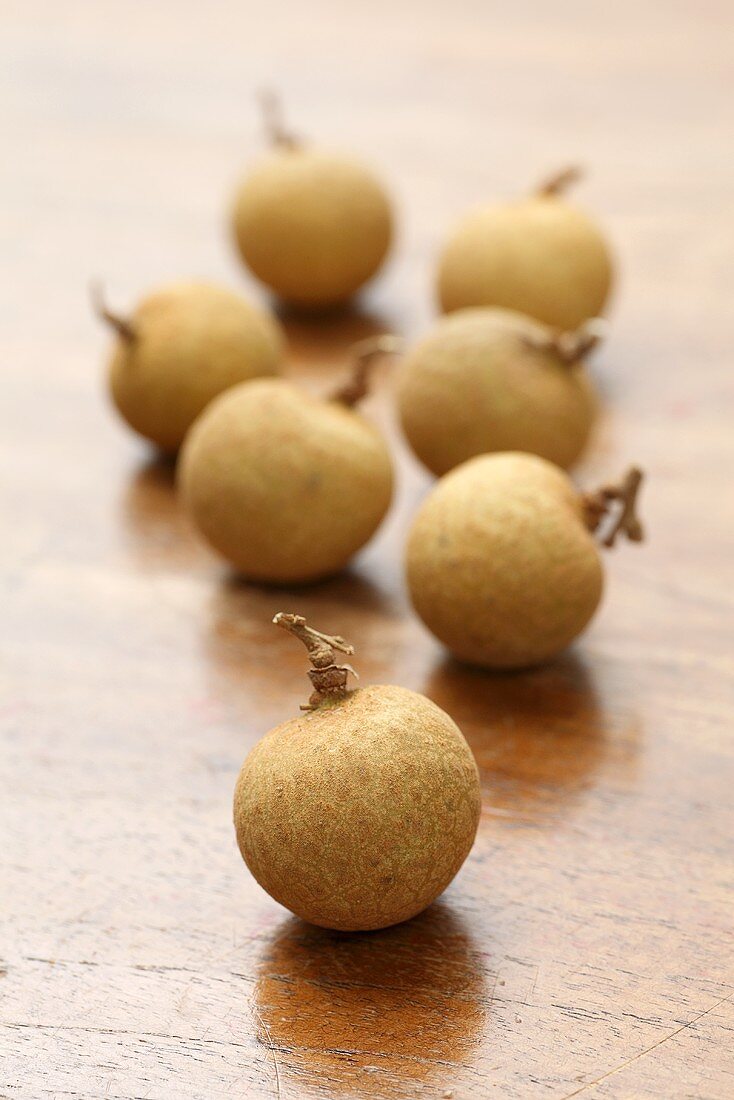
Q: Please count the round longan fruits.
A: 7